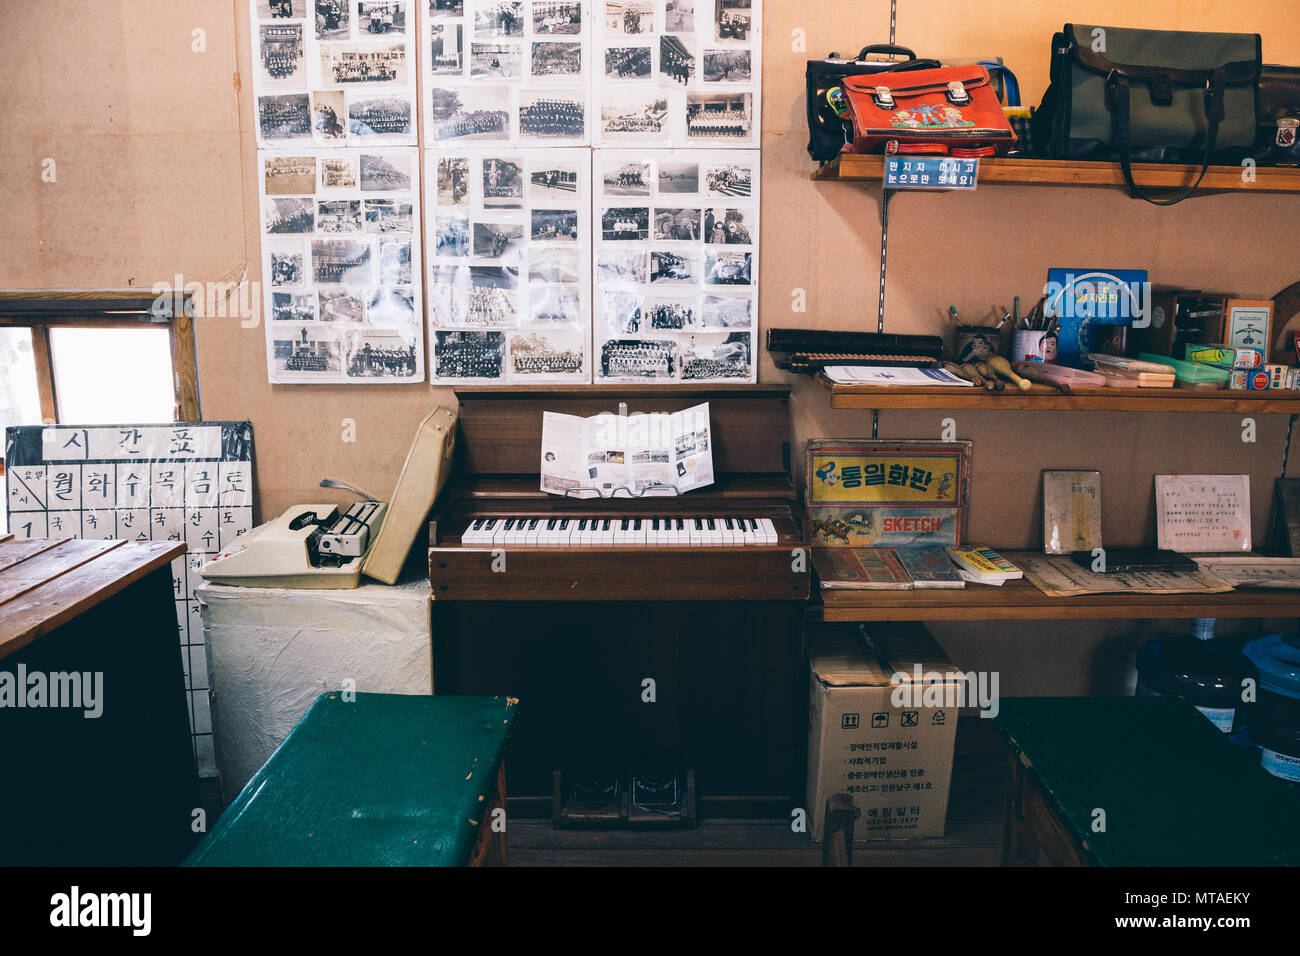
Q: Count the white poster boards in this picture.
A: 6